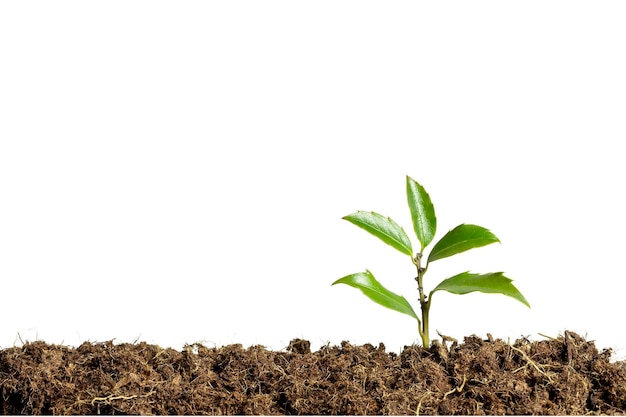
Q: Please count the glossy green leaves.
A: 5